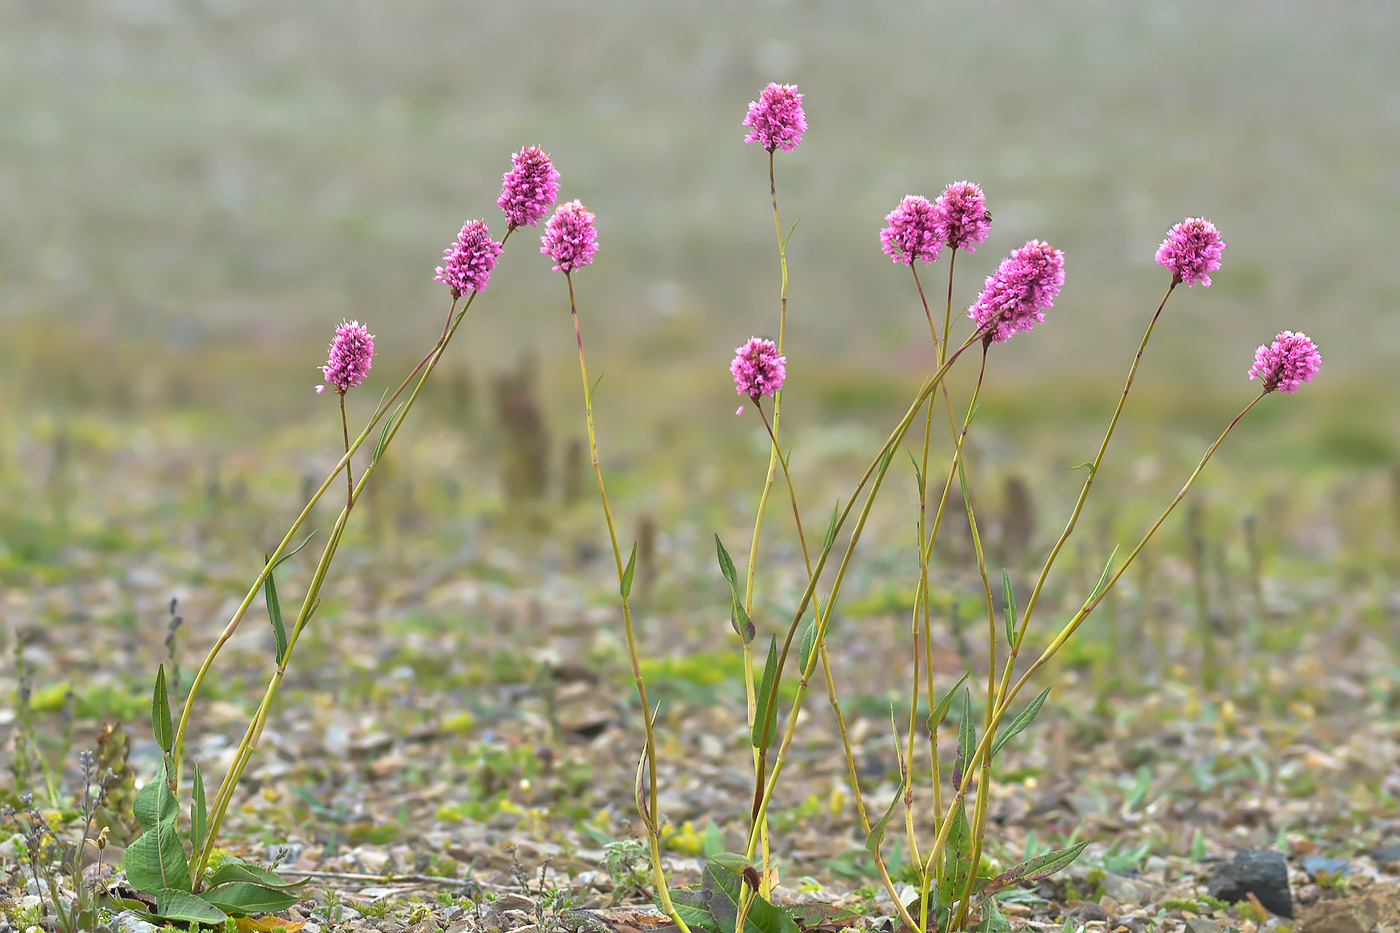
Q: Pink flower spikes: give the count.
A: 11